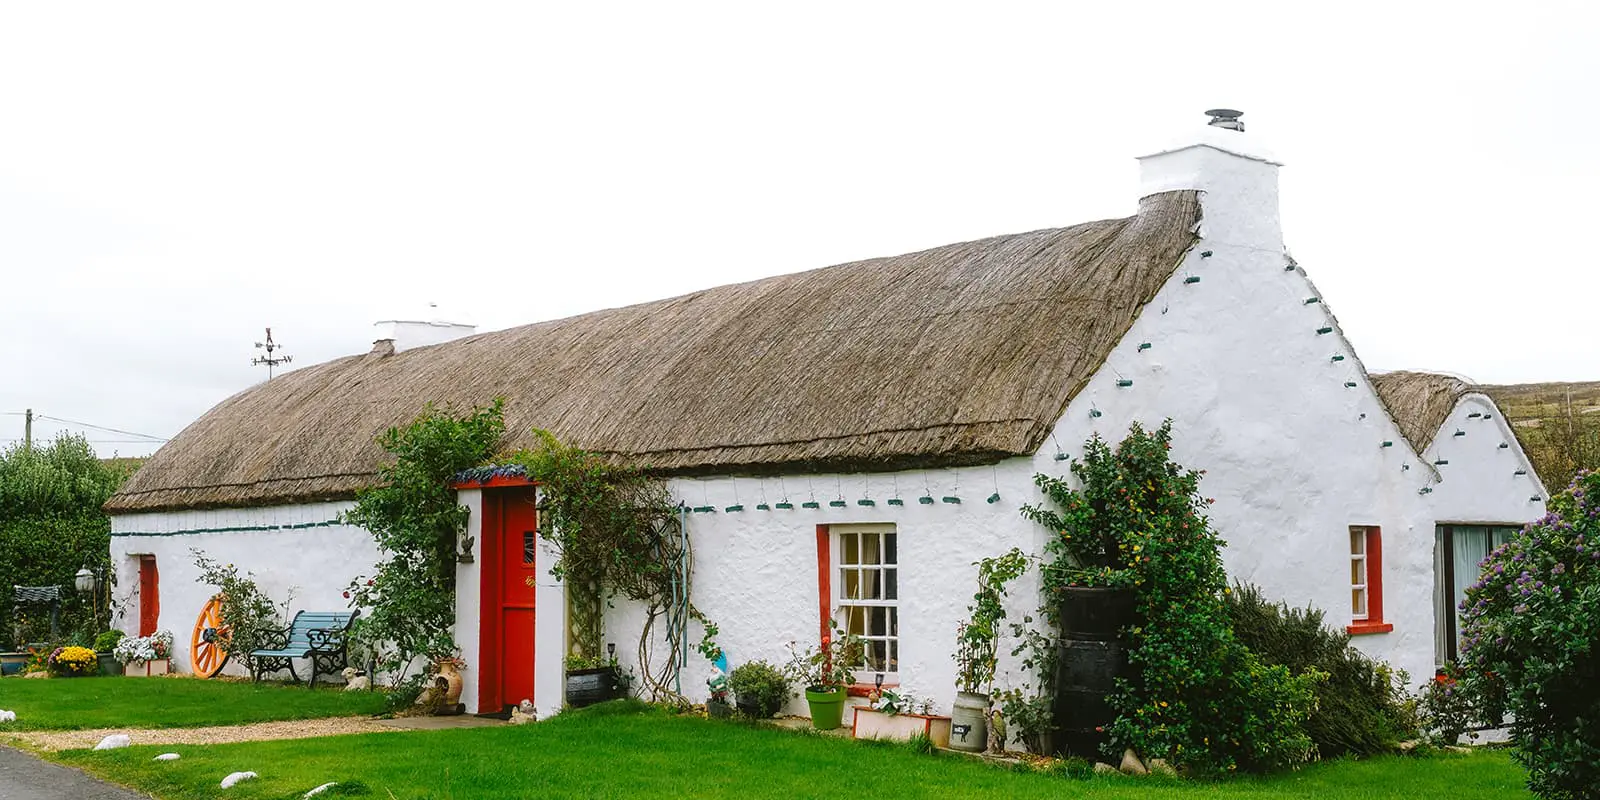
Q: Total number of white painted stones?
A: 5